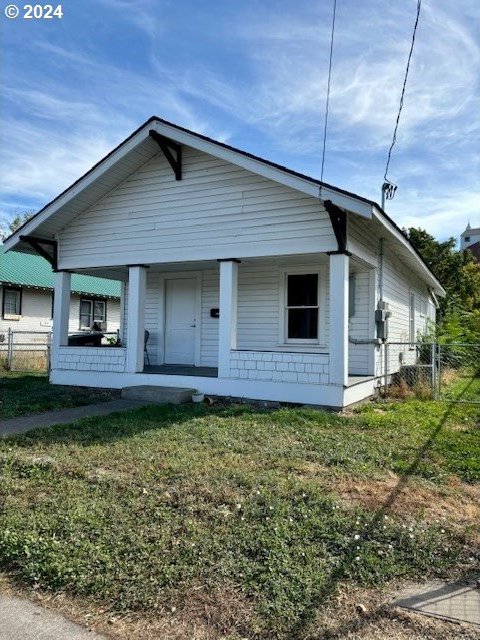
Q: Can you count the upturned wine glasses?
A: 0